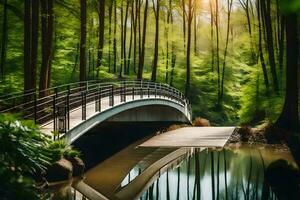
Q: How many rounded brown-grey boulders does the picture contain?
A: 2